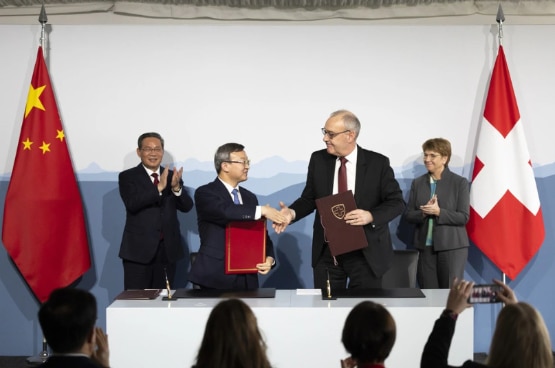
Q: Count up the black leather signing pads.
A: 2